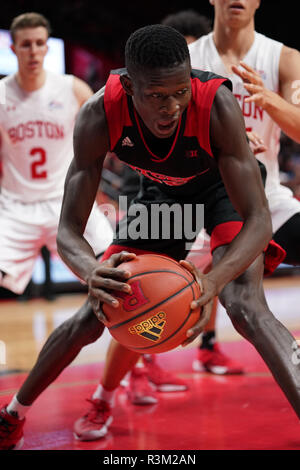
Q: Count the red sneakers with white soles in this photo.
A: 5